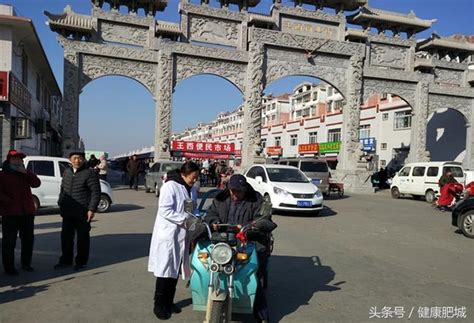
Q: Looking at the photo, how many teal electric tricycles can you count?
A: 1